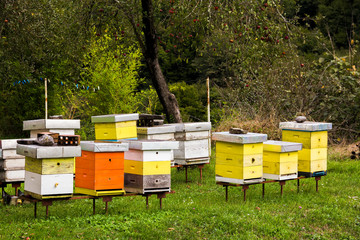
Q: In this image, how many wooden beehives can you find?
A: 11